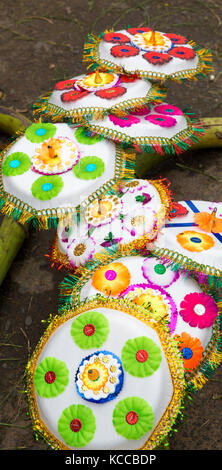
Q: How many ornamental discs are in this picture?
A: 8